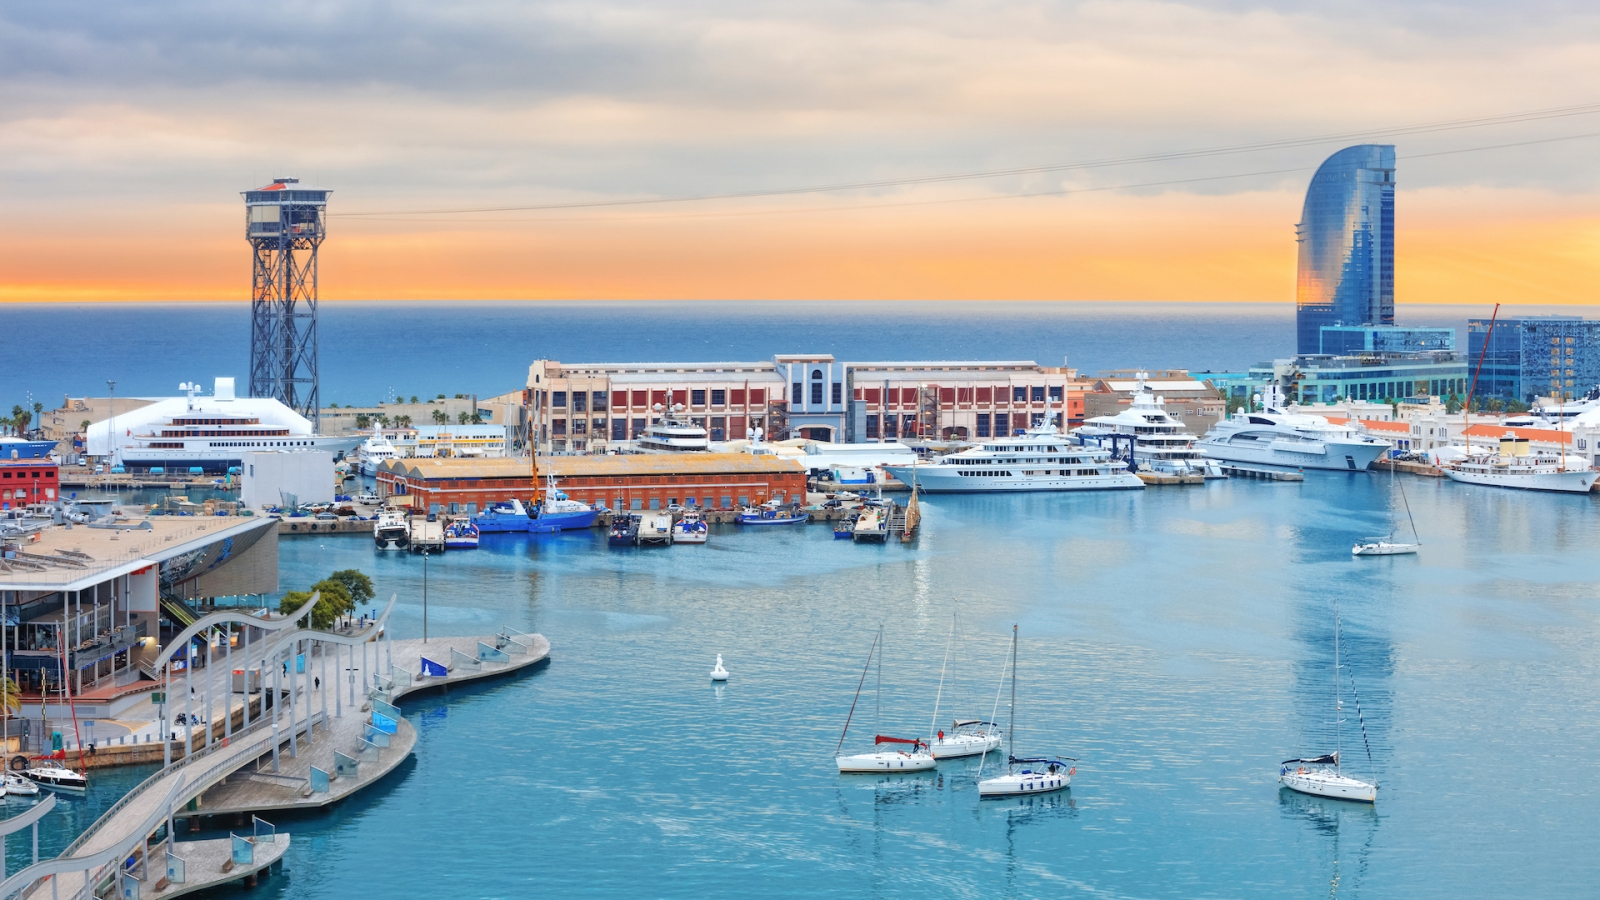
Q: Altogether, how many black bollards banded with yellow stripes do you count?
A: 0